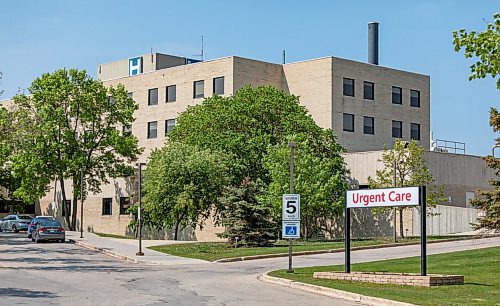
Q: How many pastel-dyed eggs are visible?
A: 0